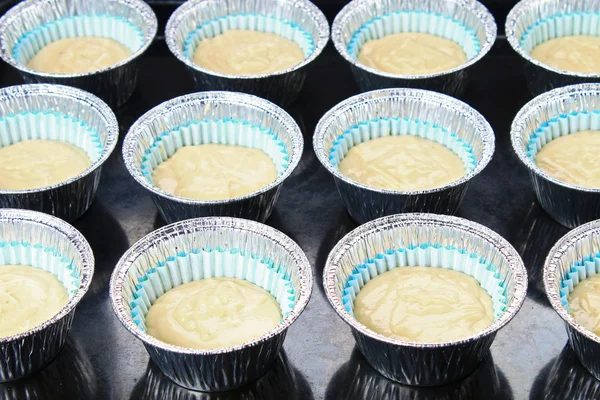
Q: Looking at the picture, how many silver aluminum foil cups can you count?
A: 12